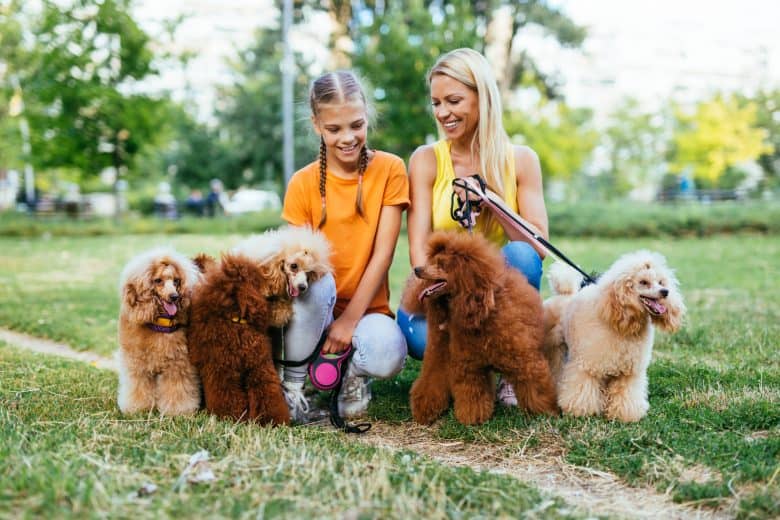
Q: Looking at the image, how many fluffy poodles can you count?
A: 5